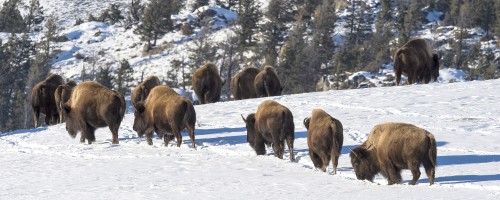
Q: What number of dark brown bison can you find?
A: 12